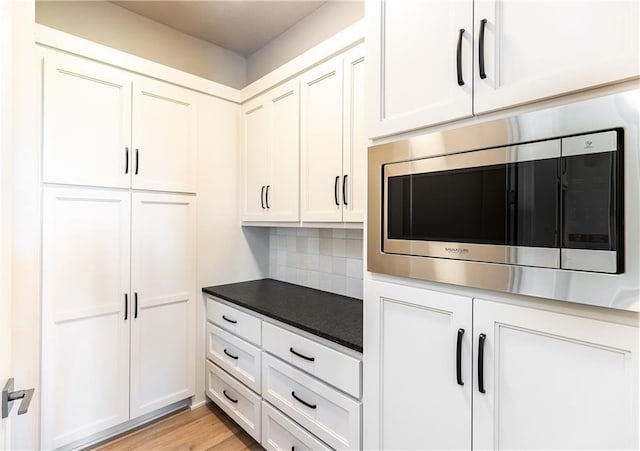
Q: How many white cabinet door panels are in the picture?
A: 12